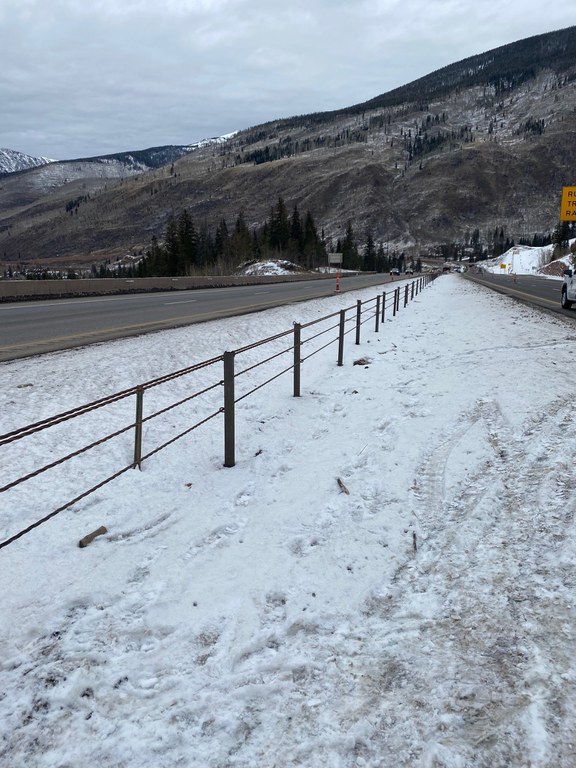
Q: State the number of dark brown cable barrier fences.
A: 1